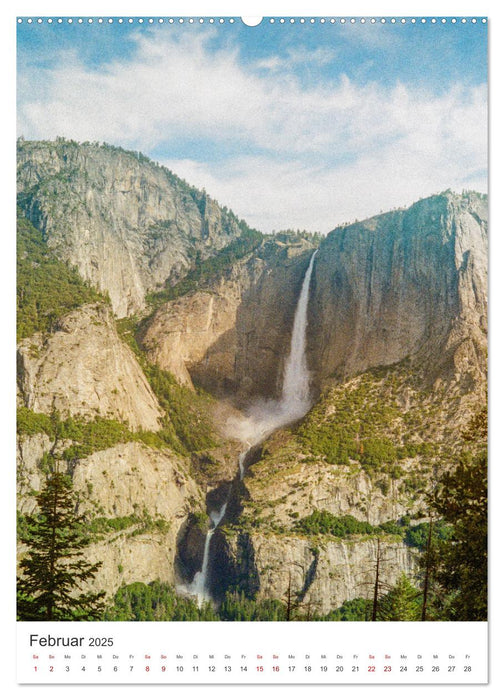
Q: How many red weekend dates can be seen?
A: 8